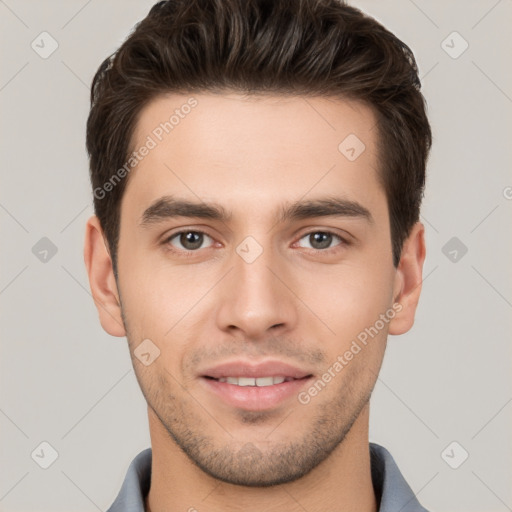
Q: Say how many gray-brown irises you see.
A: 2